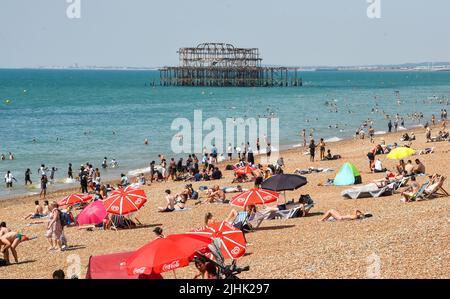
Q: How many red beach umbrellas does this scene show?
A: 6